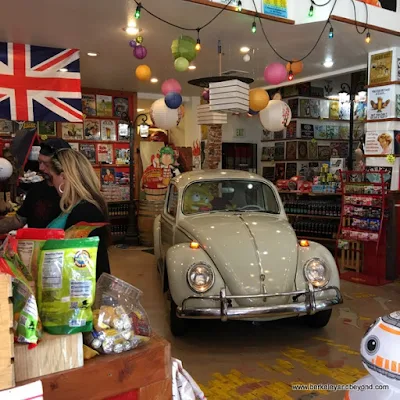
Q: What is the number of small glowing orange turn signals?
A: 2